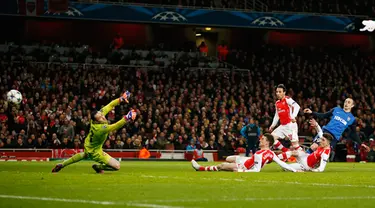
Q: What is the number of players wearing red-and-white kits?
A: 3